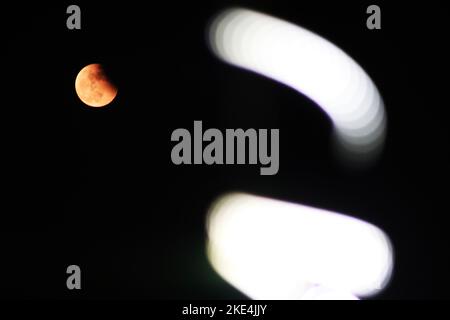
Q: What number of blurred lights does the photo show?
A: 2